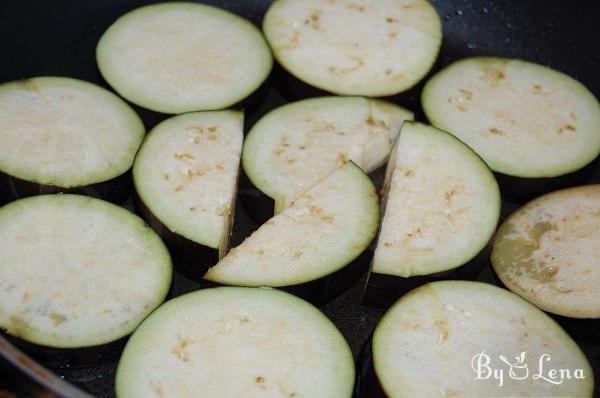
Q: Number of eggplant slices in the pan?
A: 12